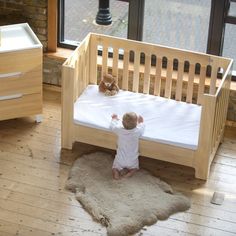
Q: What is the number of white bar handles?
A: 2